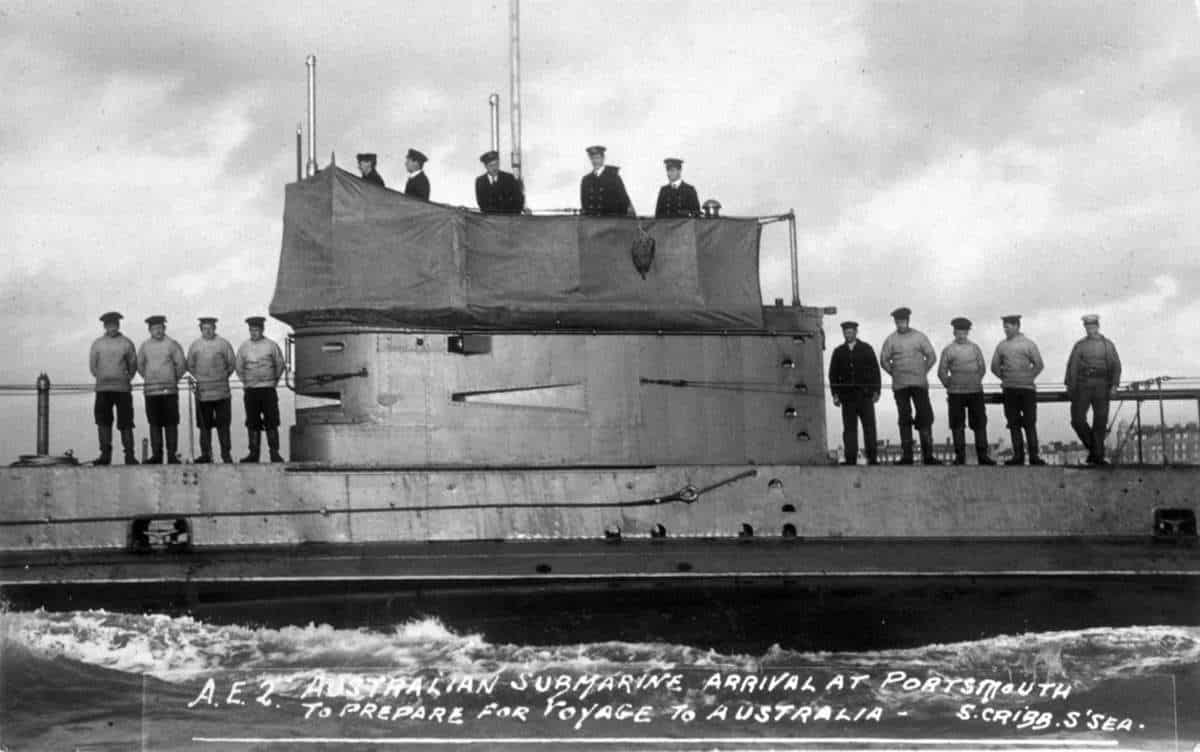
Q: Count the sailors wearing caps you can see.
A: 14